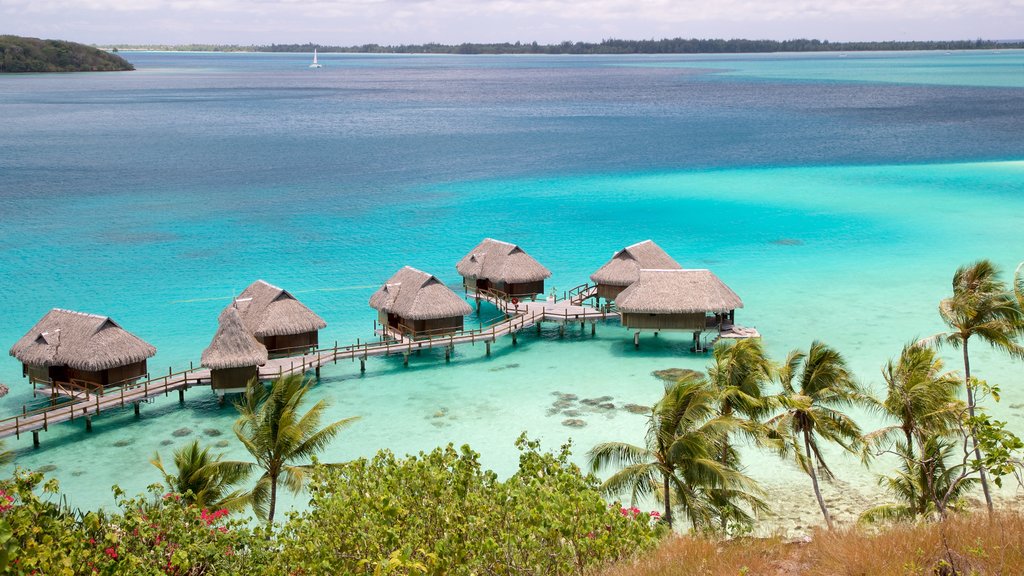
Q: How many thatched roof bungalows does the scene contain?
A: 7